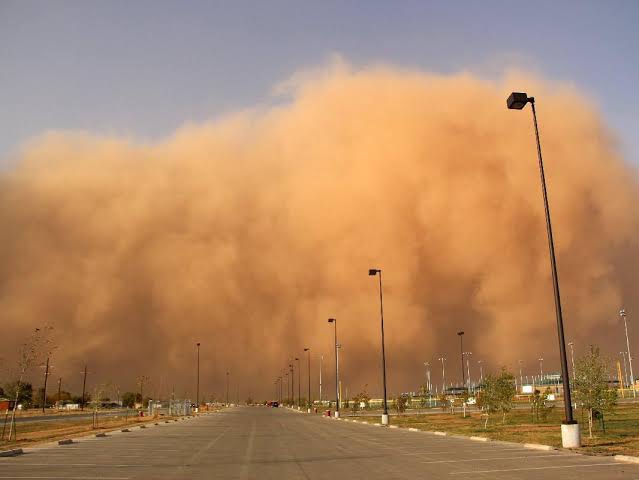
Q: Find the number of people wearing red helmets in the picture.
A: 0